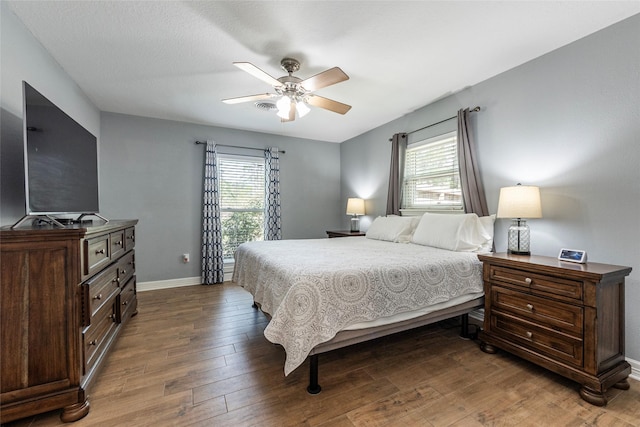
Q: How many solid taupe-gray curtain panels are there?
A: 2